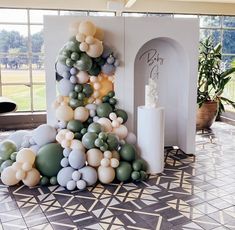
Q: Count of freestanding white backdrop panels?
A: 2